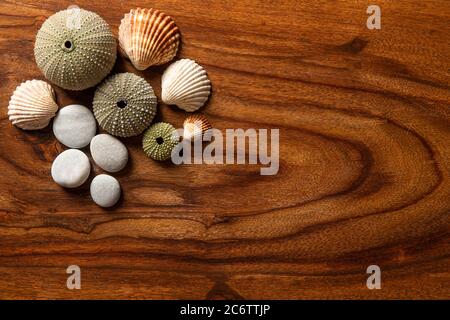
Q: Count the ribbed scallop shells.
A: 4